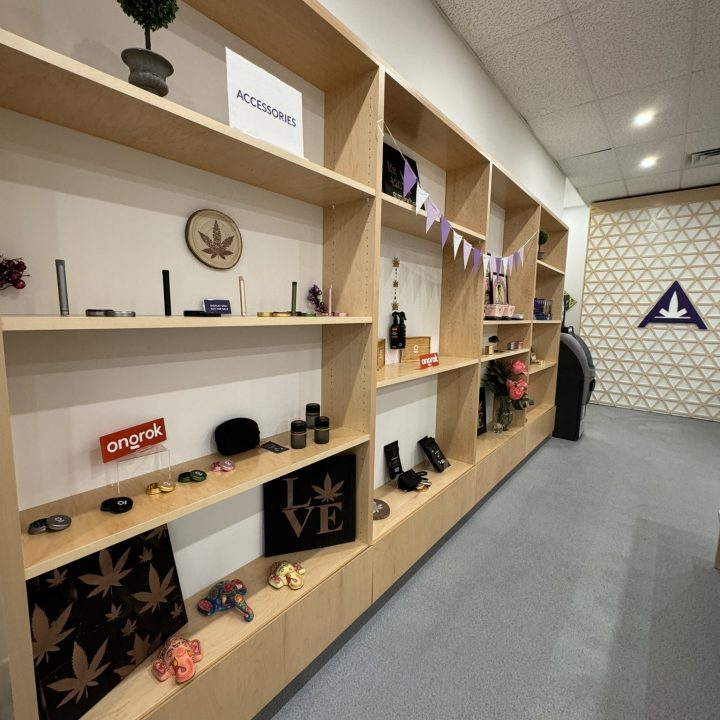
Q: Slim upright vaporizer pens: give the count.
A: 5